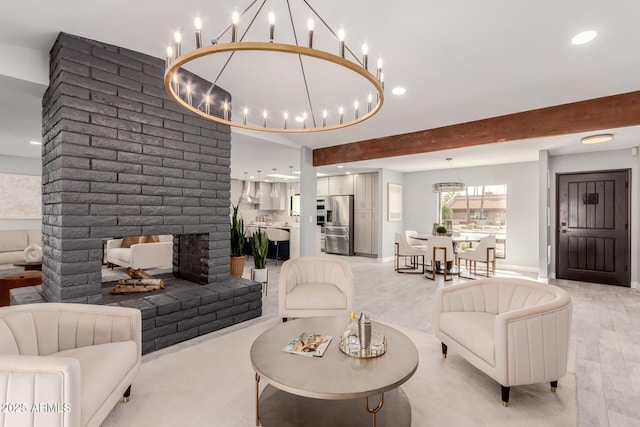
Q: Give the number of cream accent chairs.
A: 3